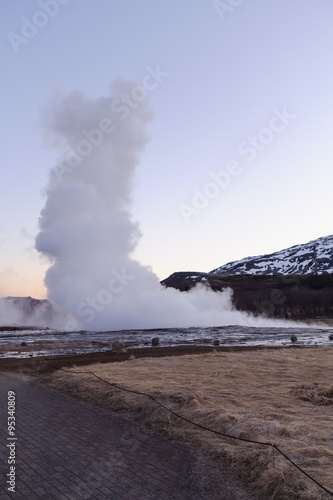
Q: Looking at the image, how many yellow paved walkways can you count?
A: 0